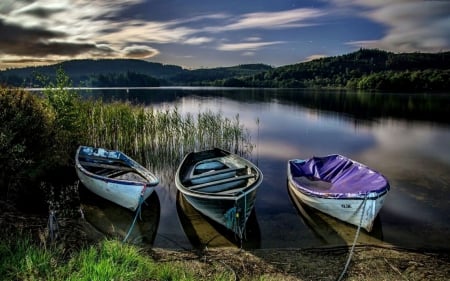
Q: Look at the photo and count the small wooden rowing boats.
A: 3